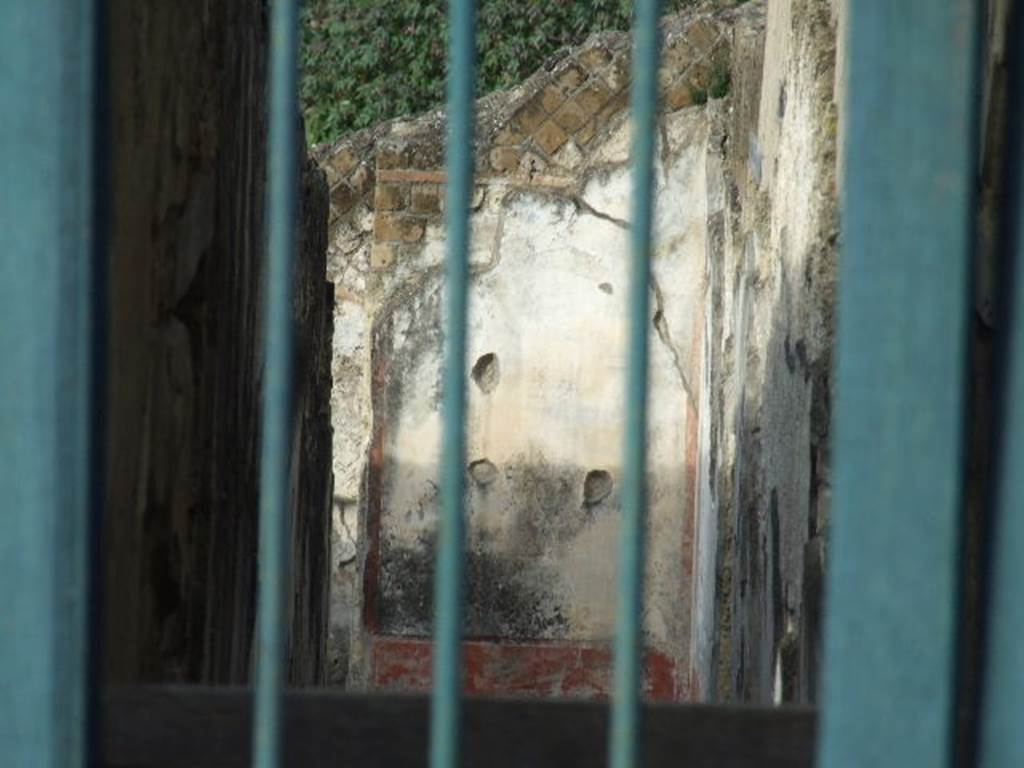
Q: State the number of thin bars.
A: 3